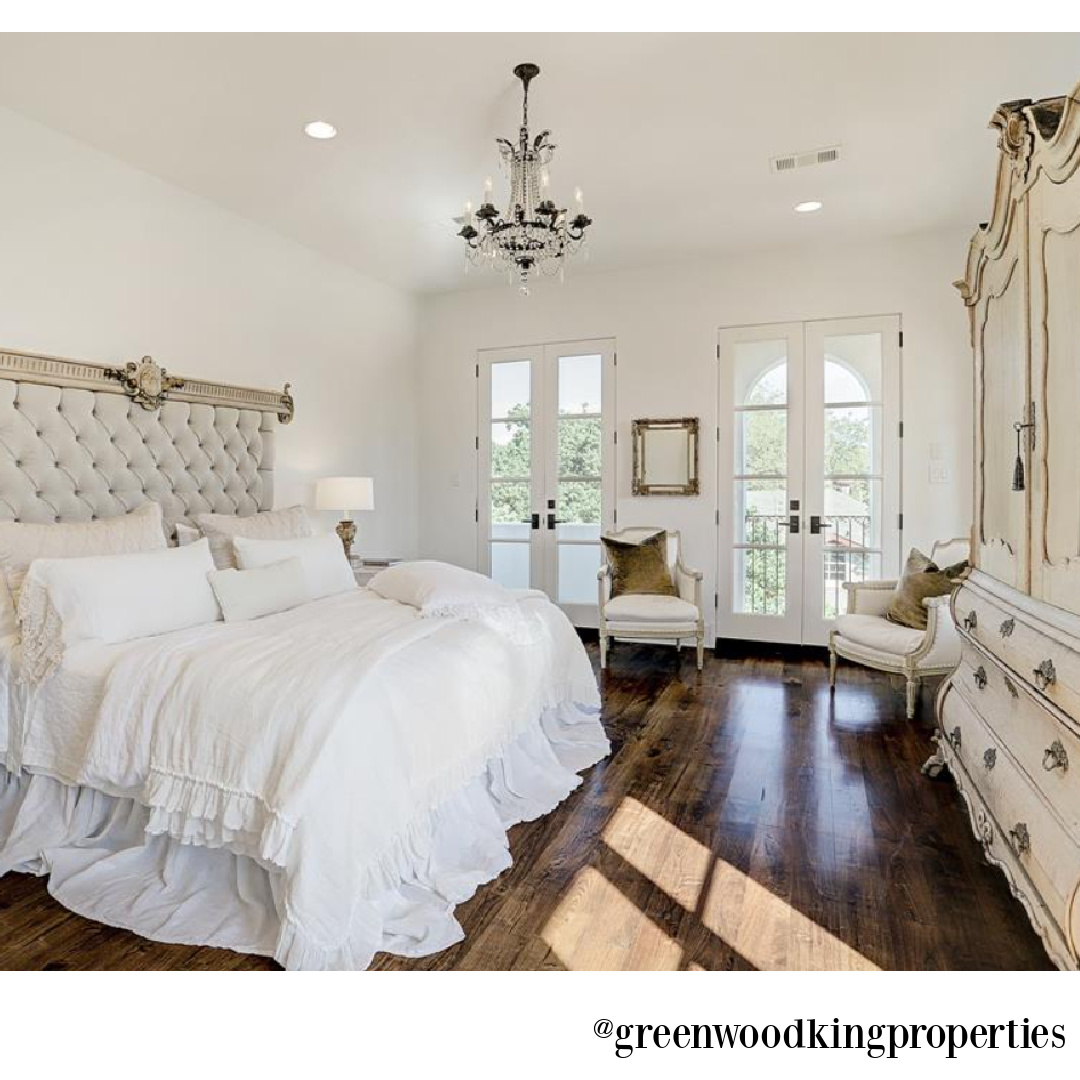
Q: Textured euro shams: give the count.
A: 2